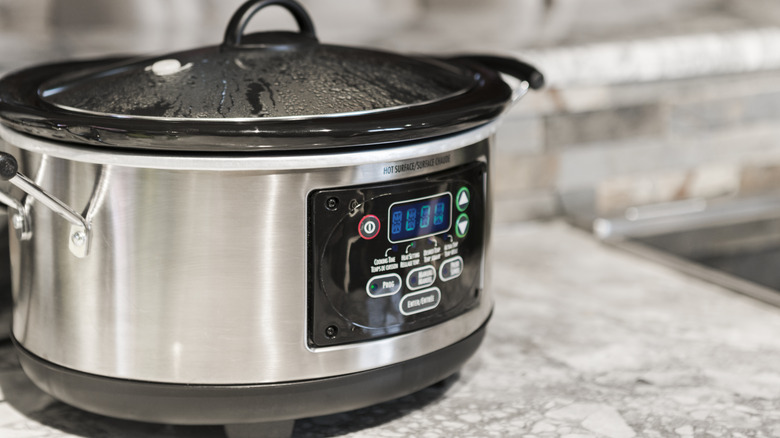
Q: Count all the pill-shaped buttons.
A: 4